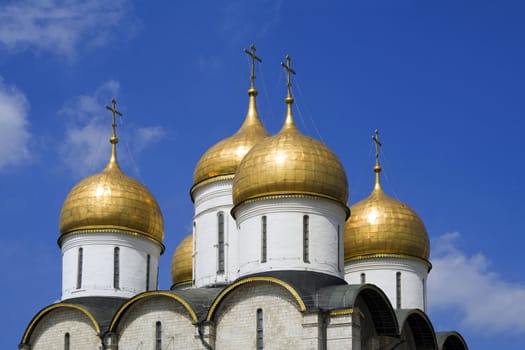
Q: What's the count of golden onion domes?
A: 5